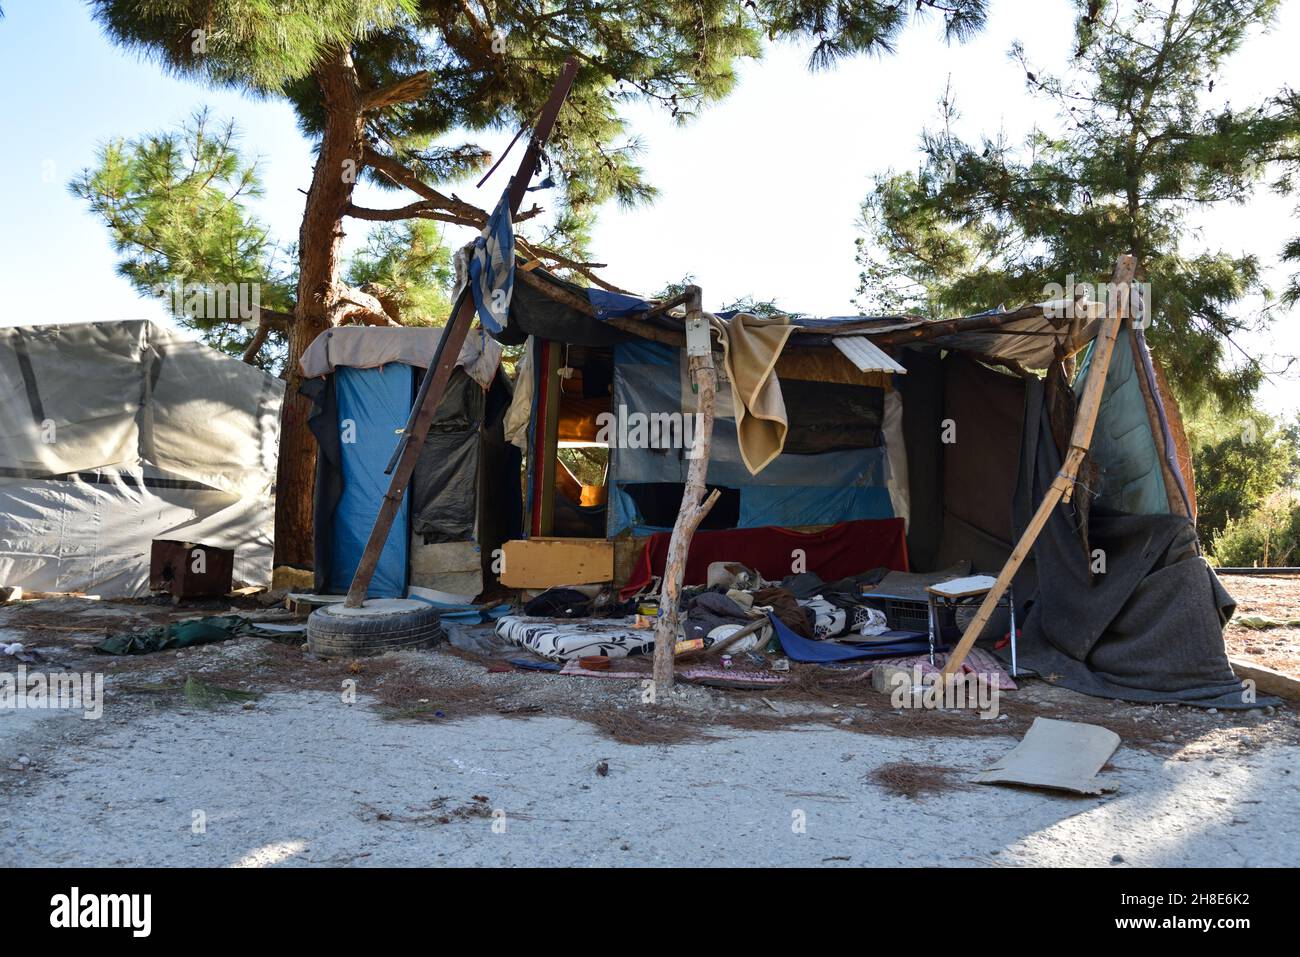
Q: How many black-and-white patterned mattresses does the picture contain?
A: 1